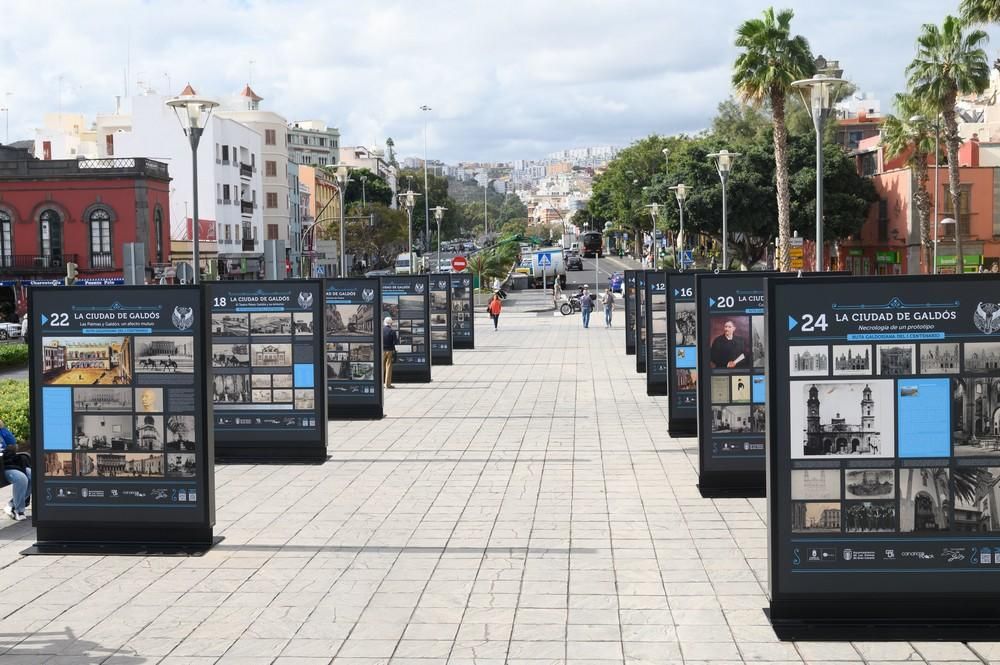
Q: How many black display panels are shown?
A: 12